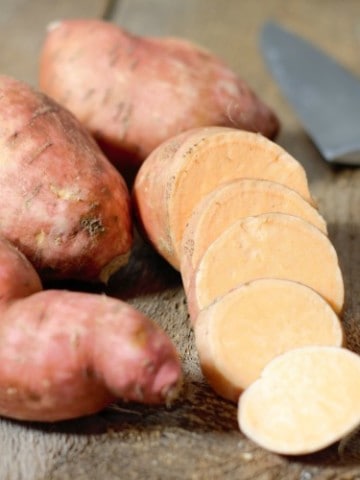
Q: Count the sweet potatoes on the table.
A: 5